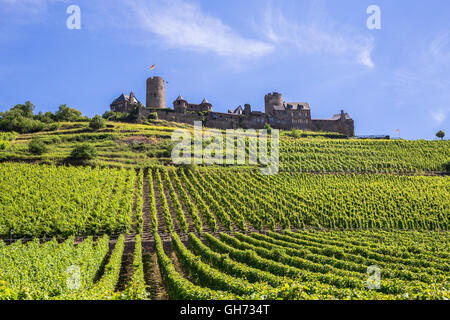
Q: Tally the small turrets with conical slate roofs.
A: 2